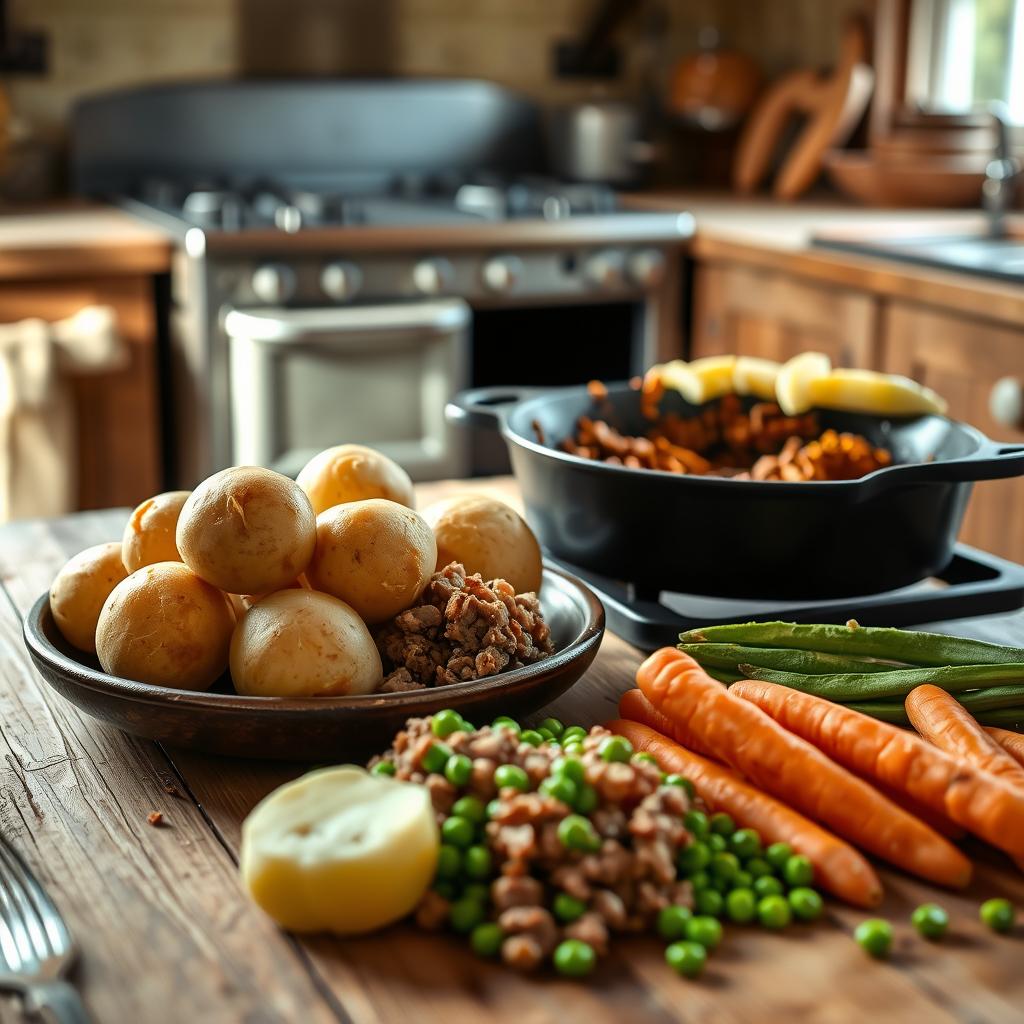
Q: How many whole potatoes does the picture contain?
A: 8